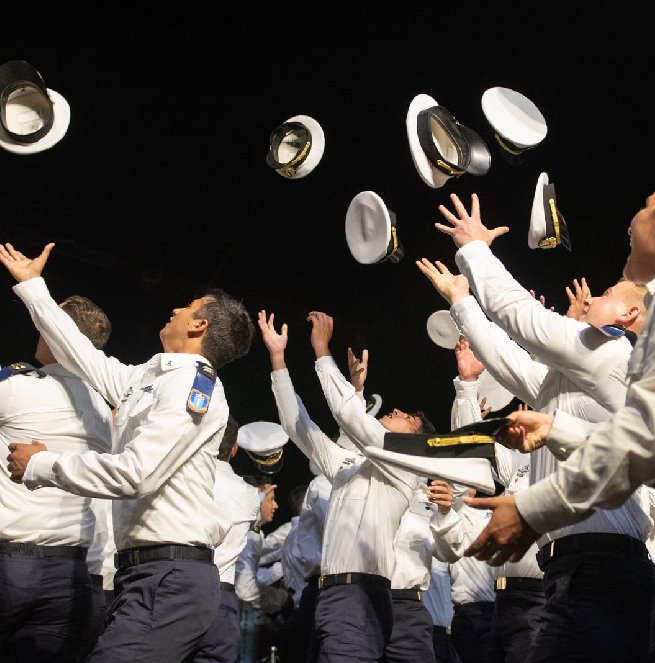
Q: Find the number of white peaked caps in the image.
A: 11